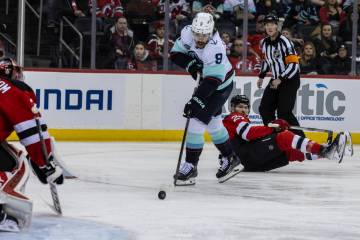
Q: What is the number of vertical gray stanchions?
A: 5